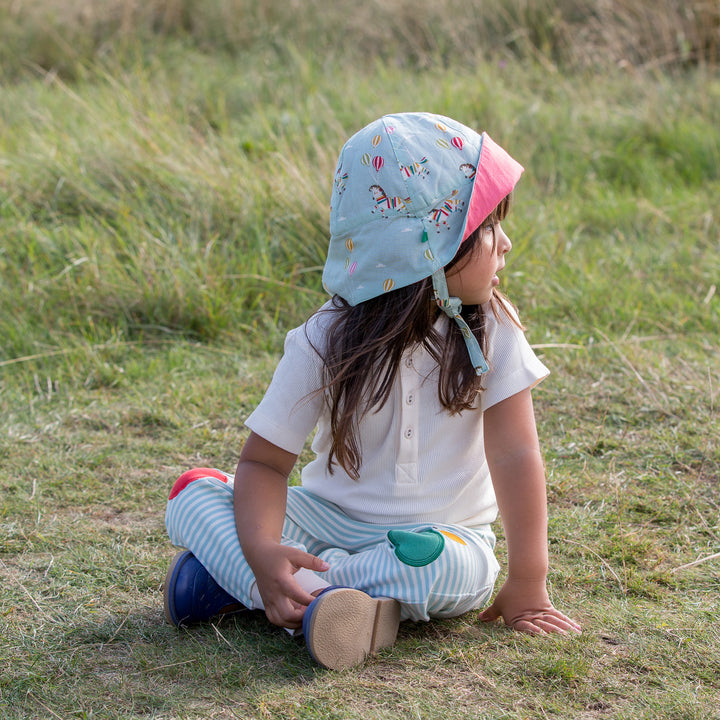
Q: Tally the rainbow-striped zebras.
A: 5